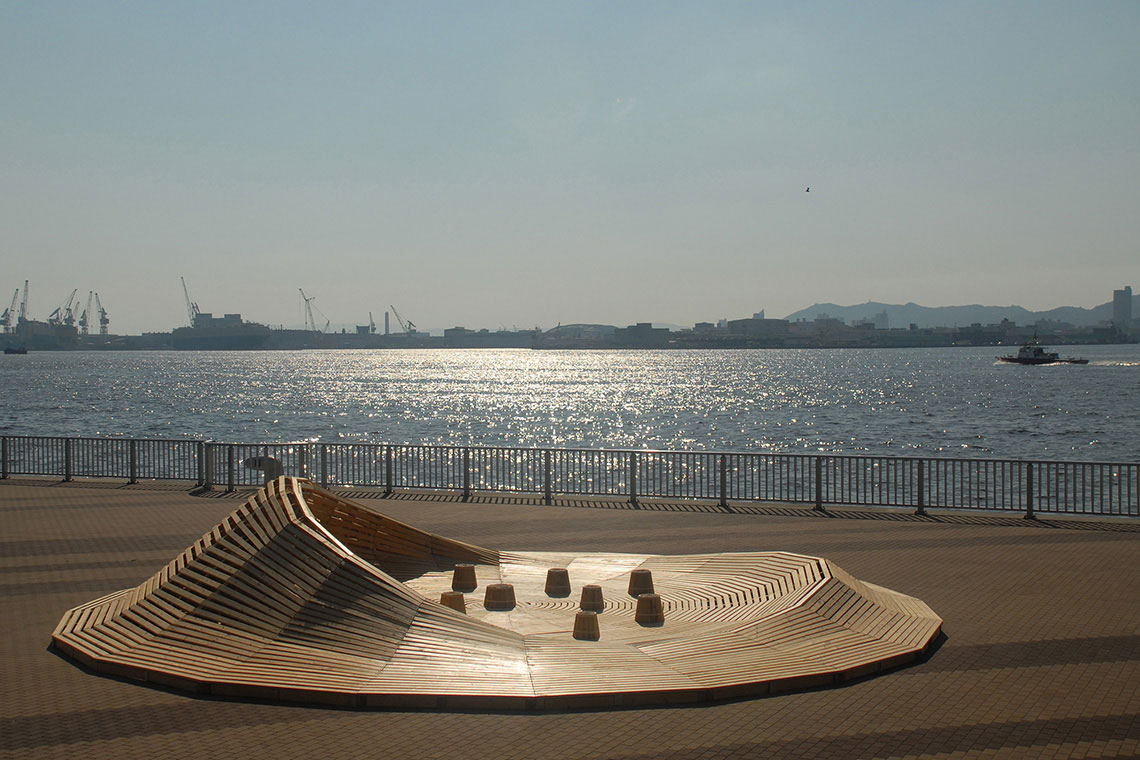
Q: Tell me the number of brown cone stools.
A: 8